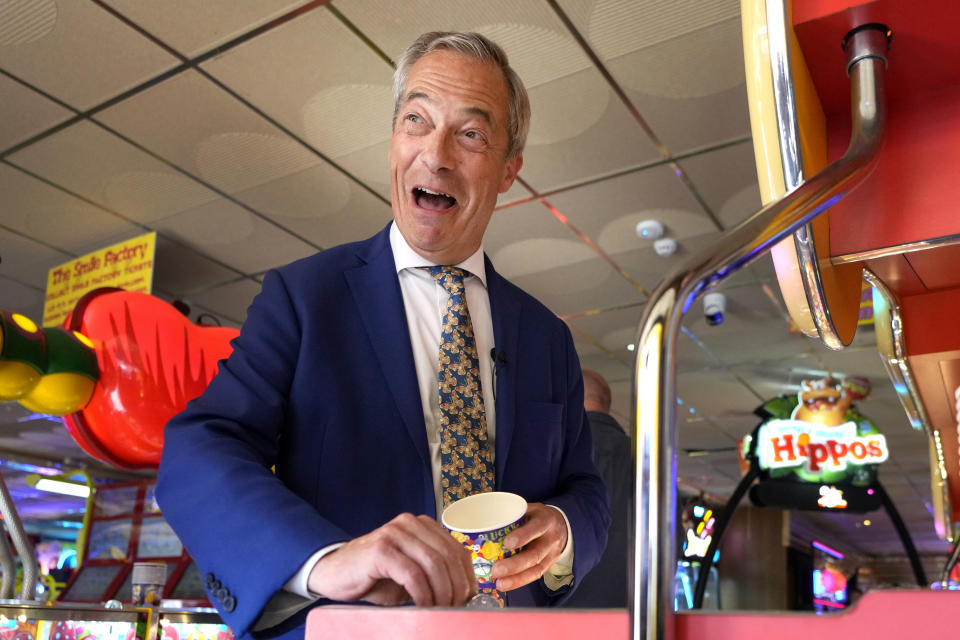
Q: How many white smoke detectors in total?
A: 2